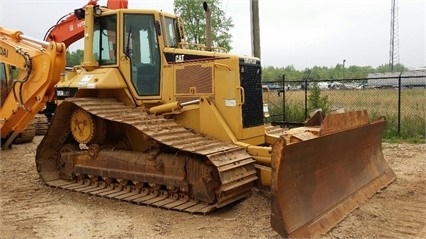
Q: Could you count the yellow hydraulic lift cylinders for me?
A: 1